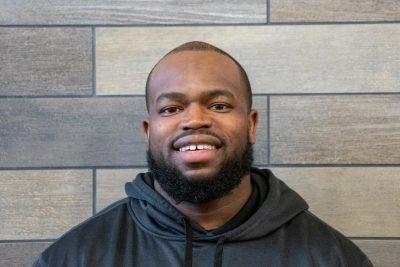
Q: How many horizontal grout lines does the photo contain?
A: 4